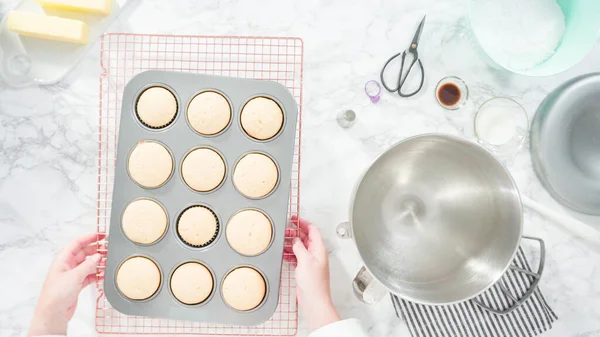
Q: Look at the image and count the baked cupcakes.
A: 12